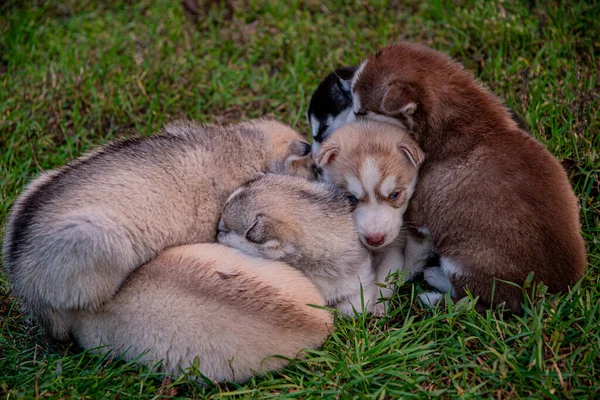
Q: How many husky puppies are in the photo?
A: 6